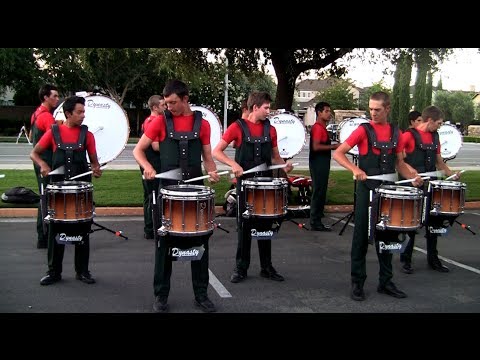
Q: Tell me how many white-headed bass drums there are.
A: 5